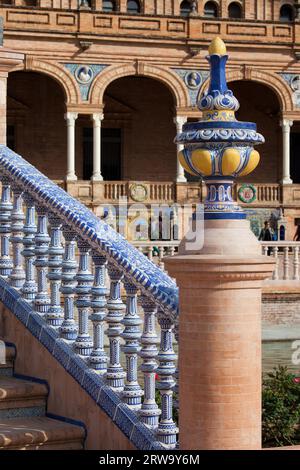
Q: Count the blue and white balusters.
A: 12